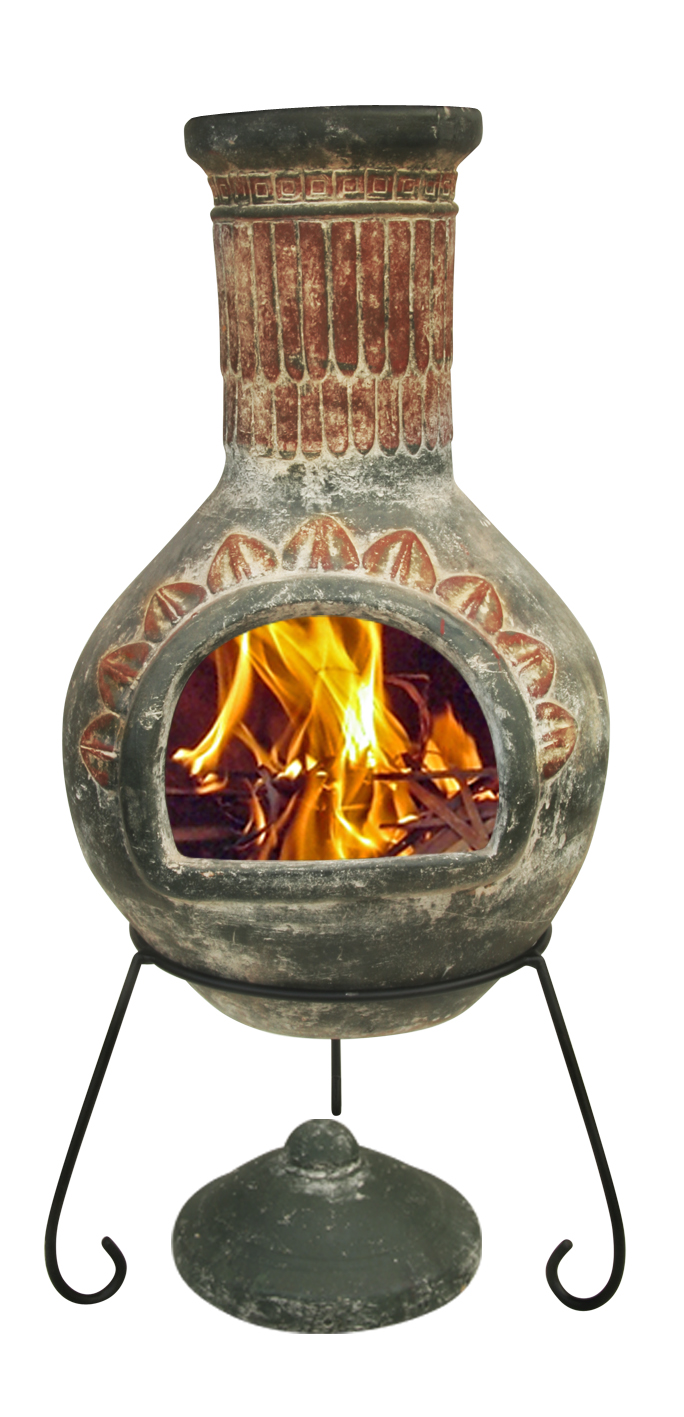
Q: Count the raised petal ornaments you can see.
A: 9